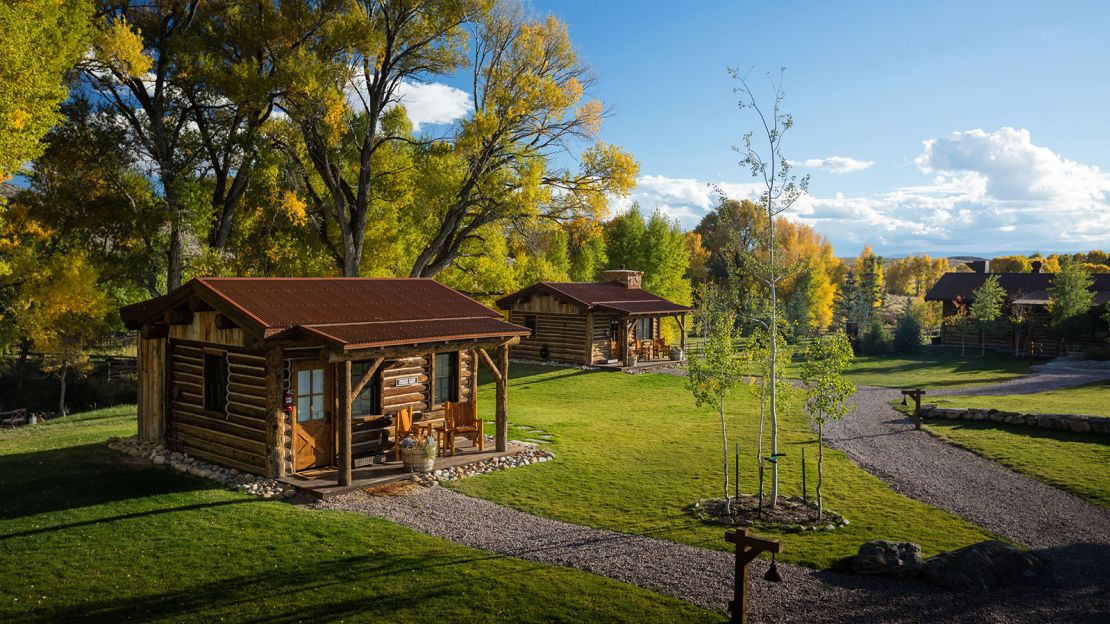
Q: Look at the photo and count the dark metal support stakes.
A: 3